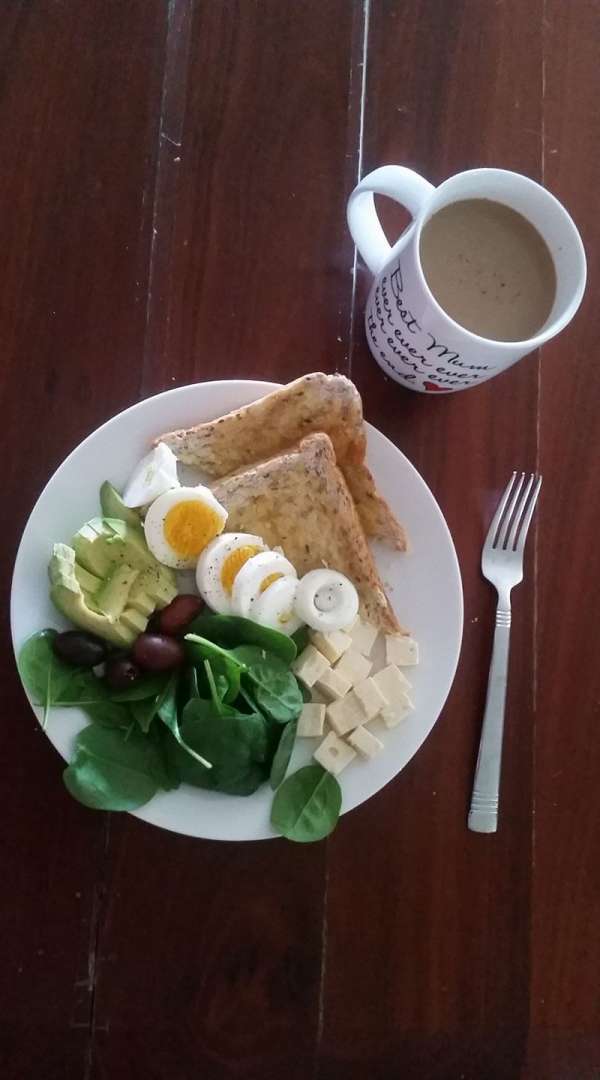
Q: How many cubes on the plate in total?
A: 13